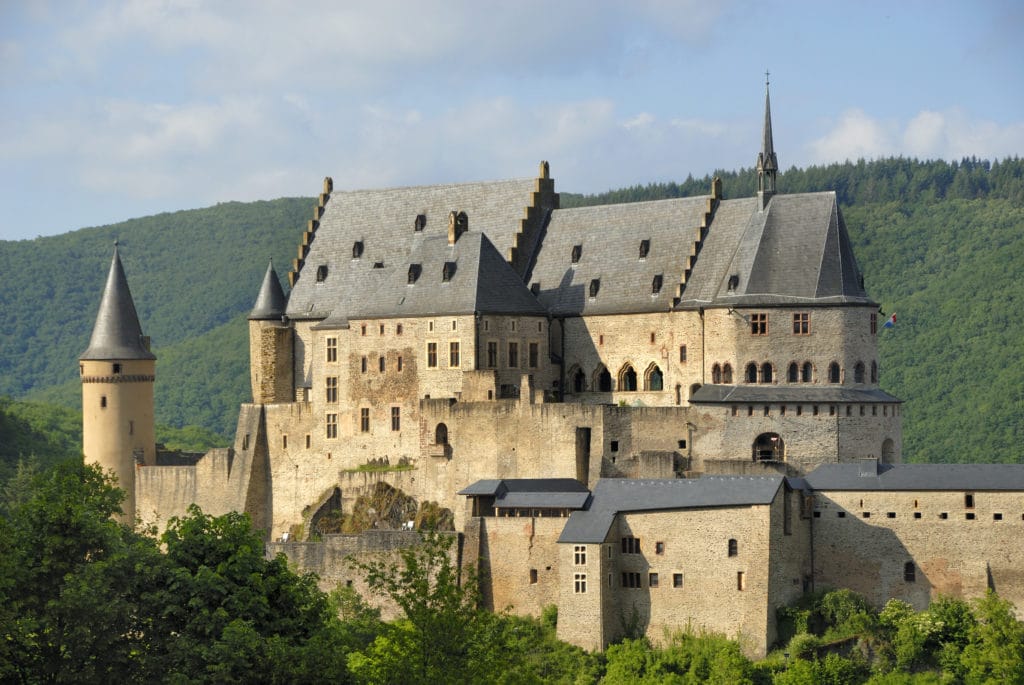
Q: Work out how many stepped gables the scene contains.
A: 3